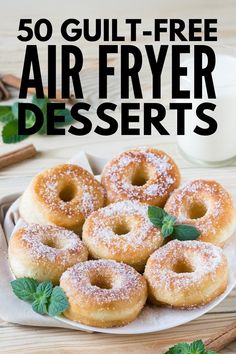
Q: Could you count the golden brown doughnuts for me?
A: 7